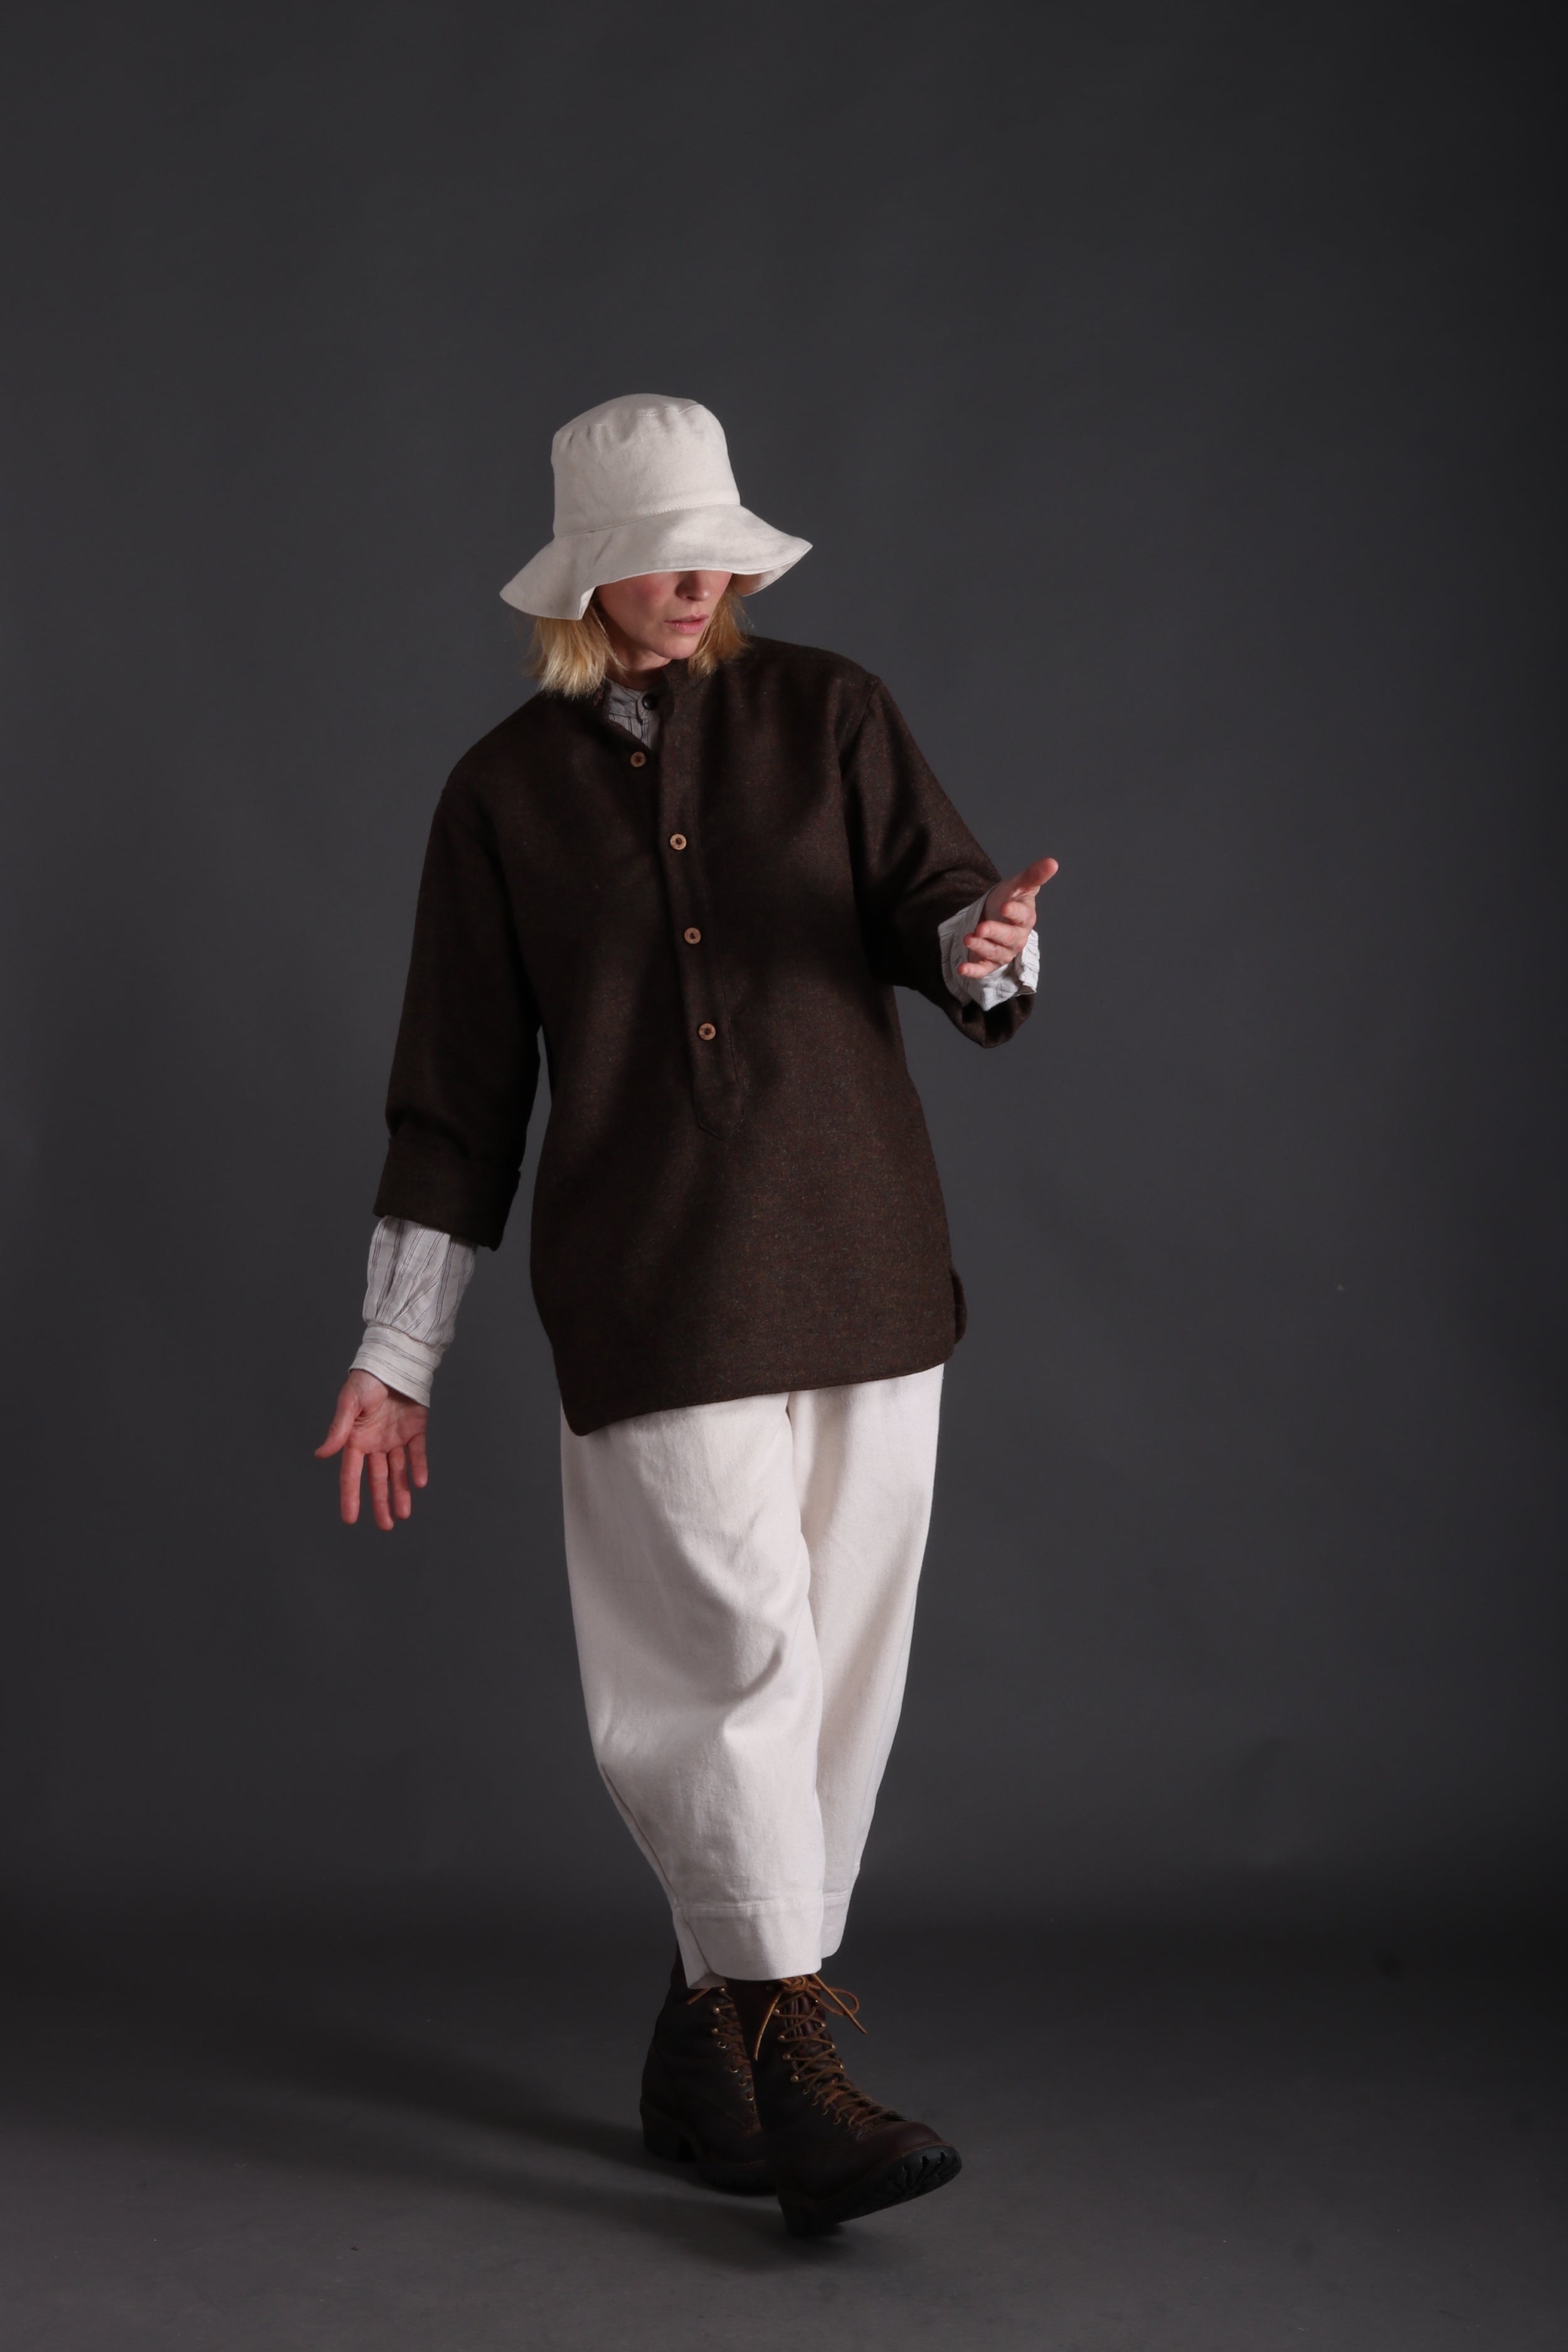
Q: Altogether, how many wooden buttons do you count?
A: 4